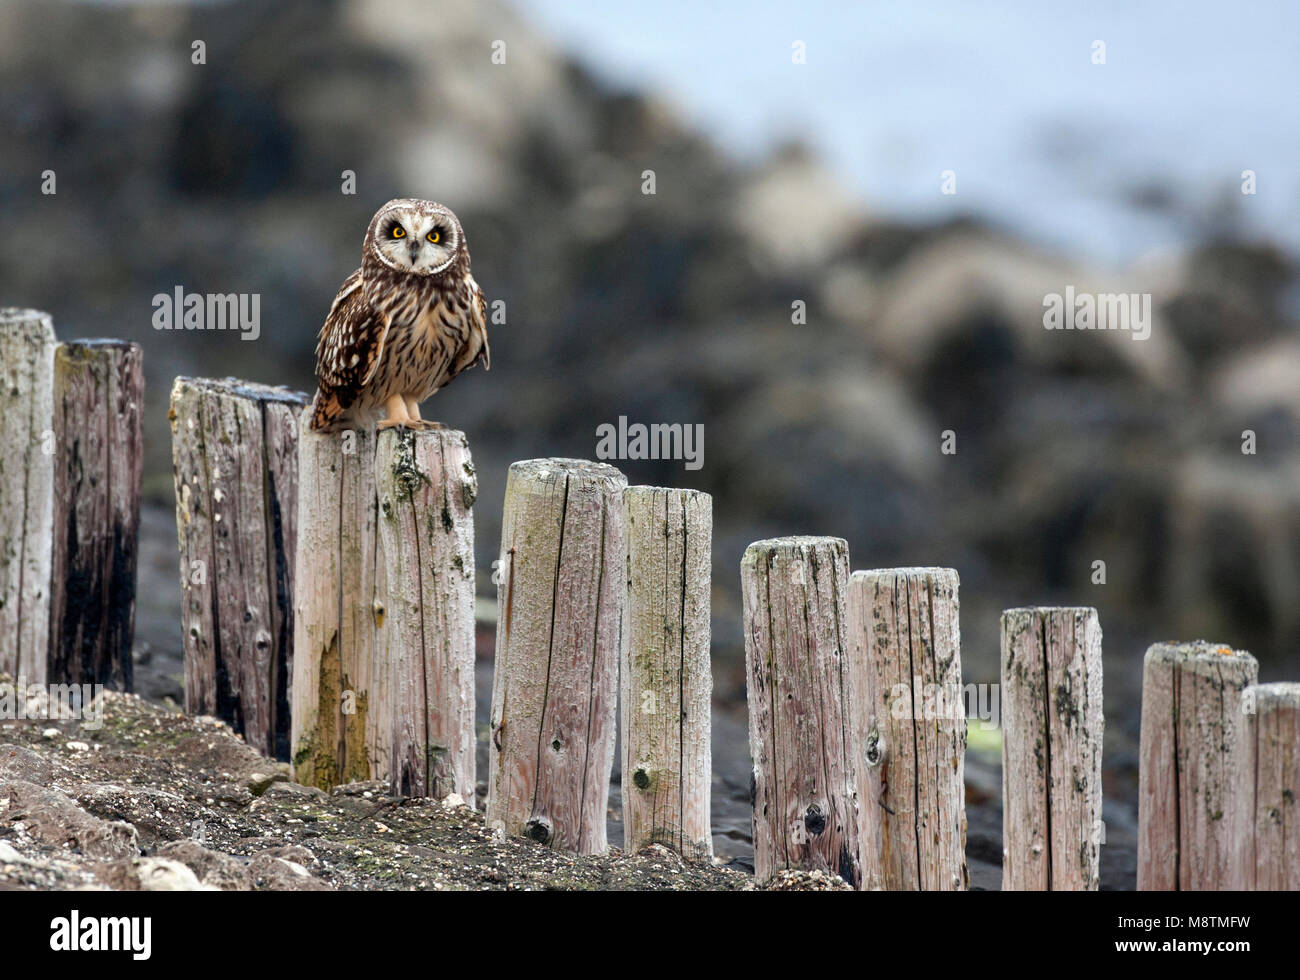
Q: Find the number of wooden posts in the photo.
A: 12